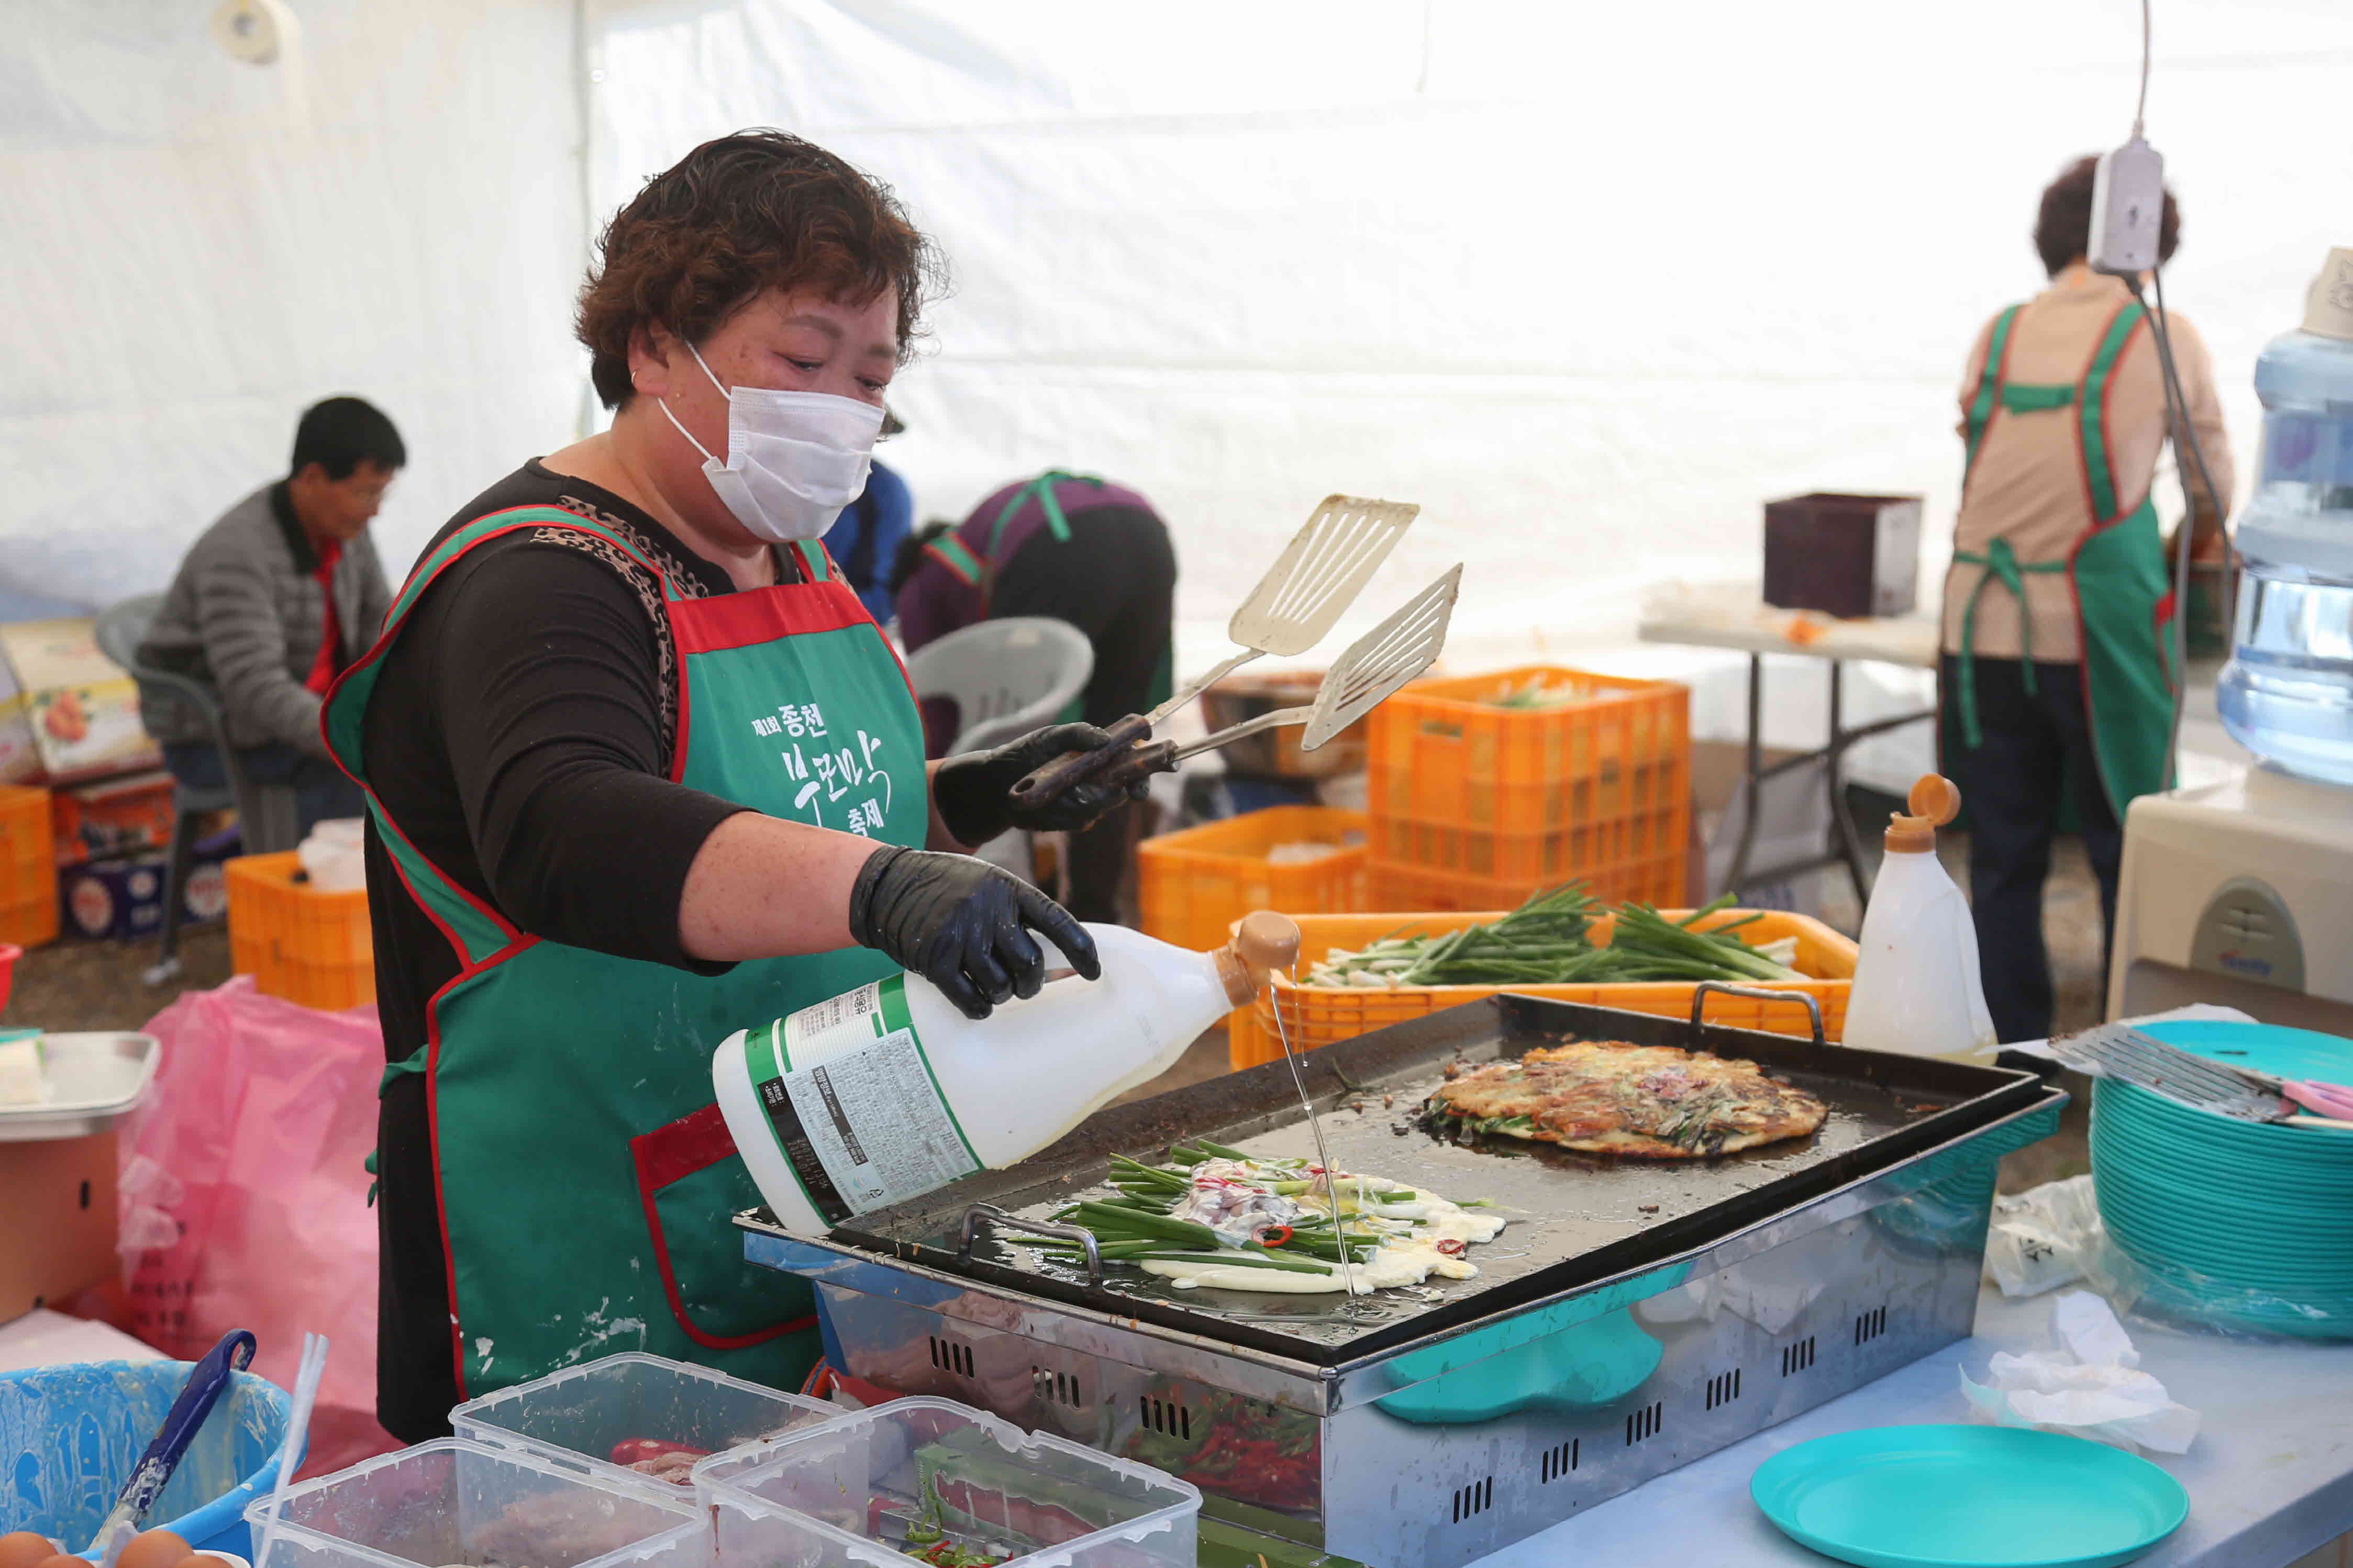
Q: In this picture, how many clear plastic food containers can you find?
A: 3